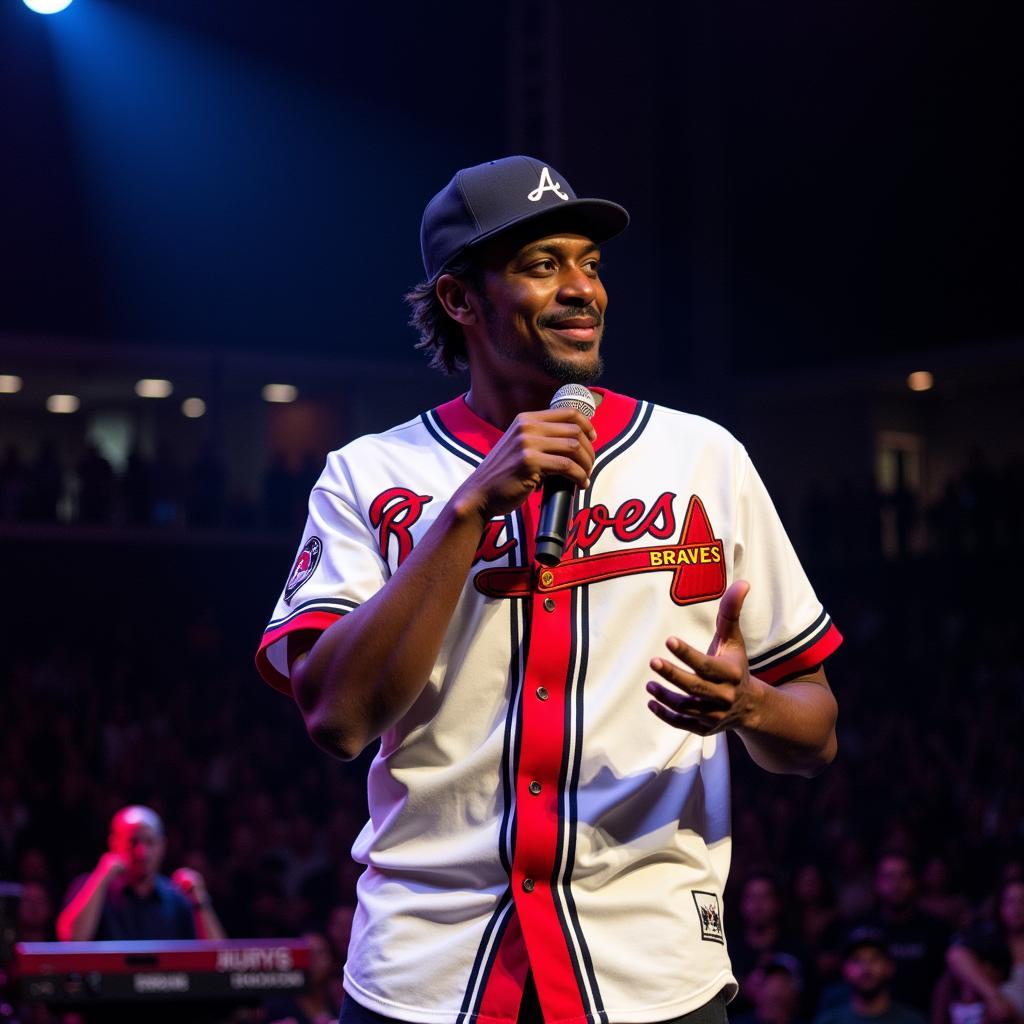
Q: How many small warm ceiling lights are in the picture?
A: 6